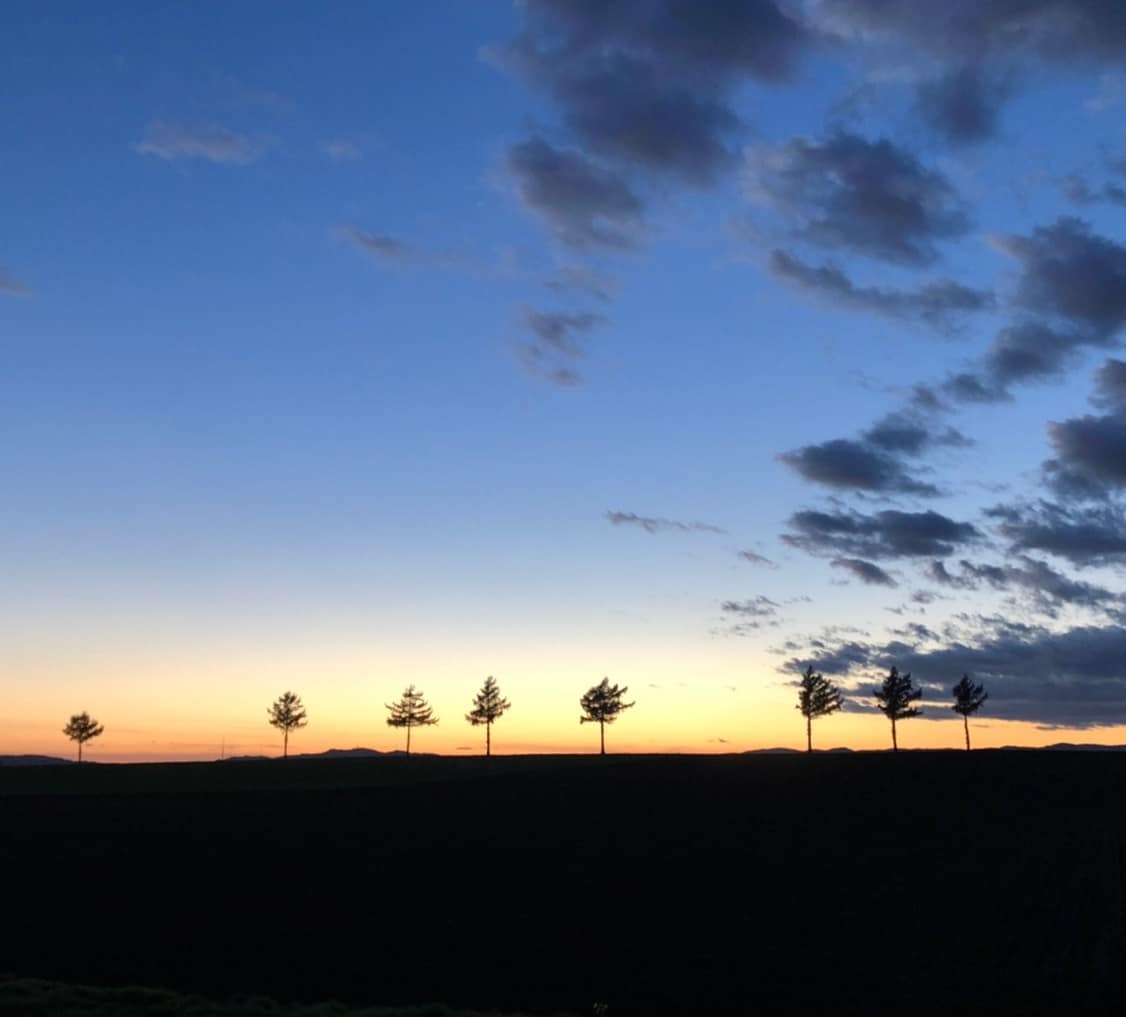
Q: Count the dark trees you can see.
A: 8